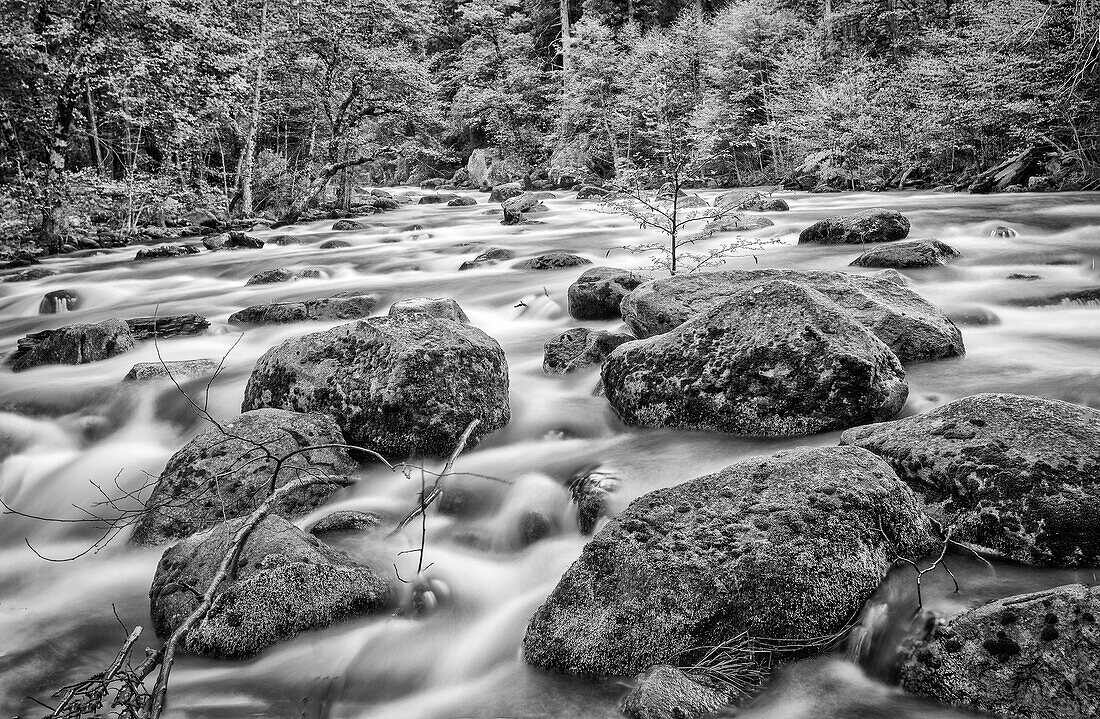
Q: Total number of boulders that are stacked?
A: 0